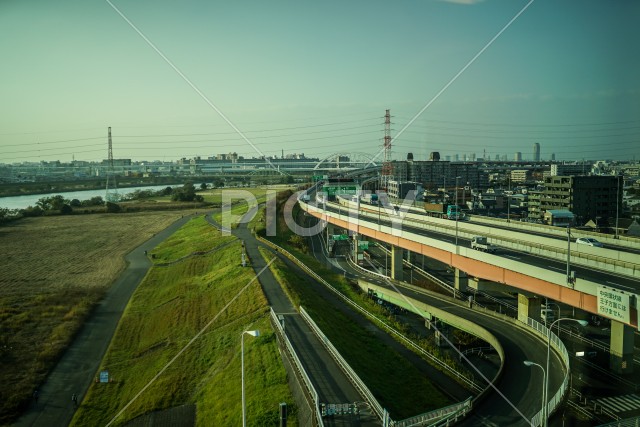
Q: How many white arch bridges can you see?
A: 1